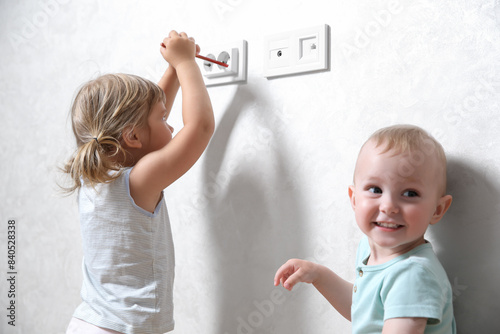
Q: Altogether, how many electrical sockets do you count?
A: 2